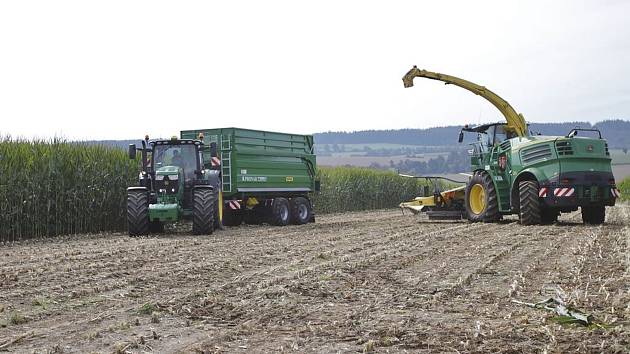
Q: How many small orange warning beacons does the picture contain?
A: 3